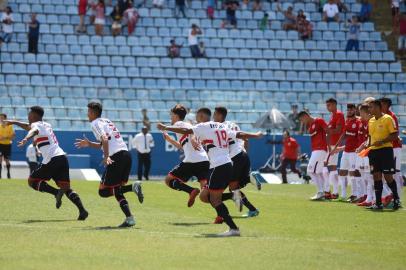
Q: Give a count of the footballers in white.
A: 5